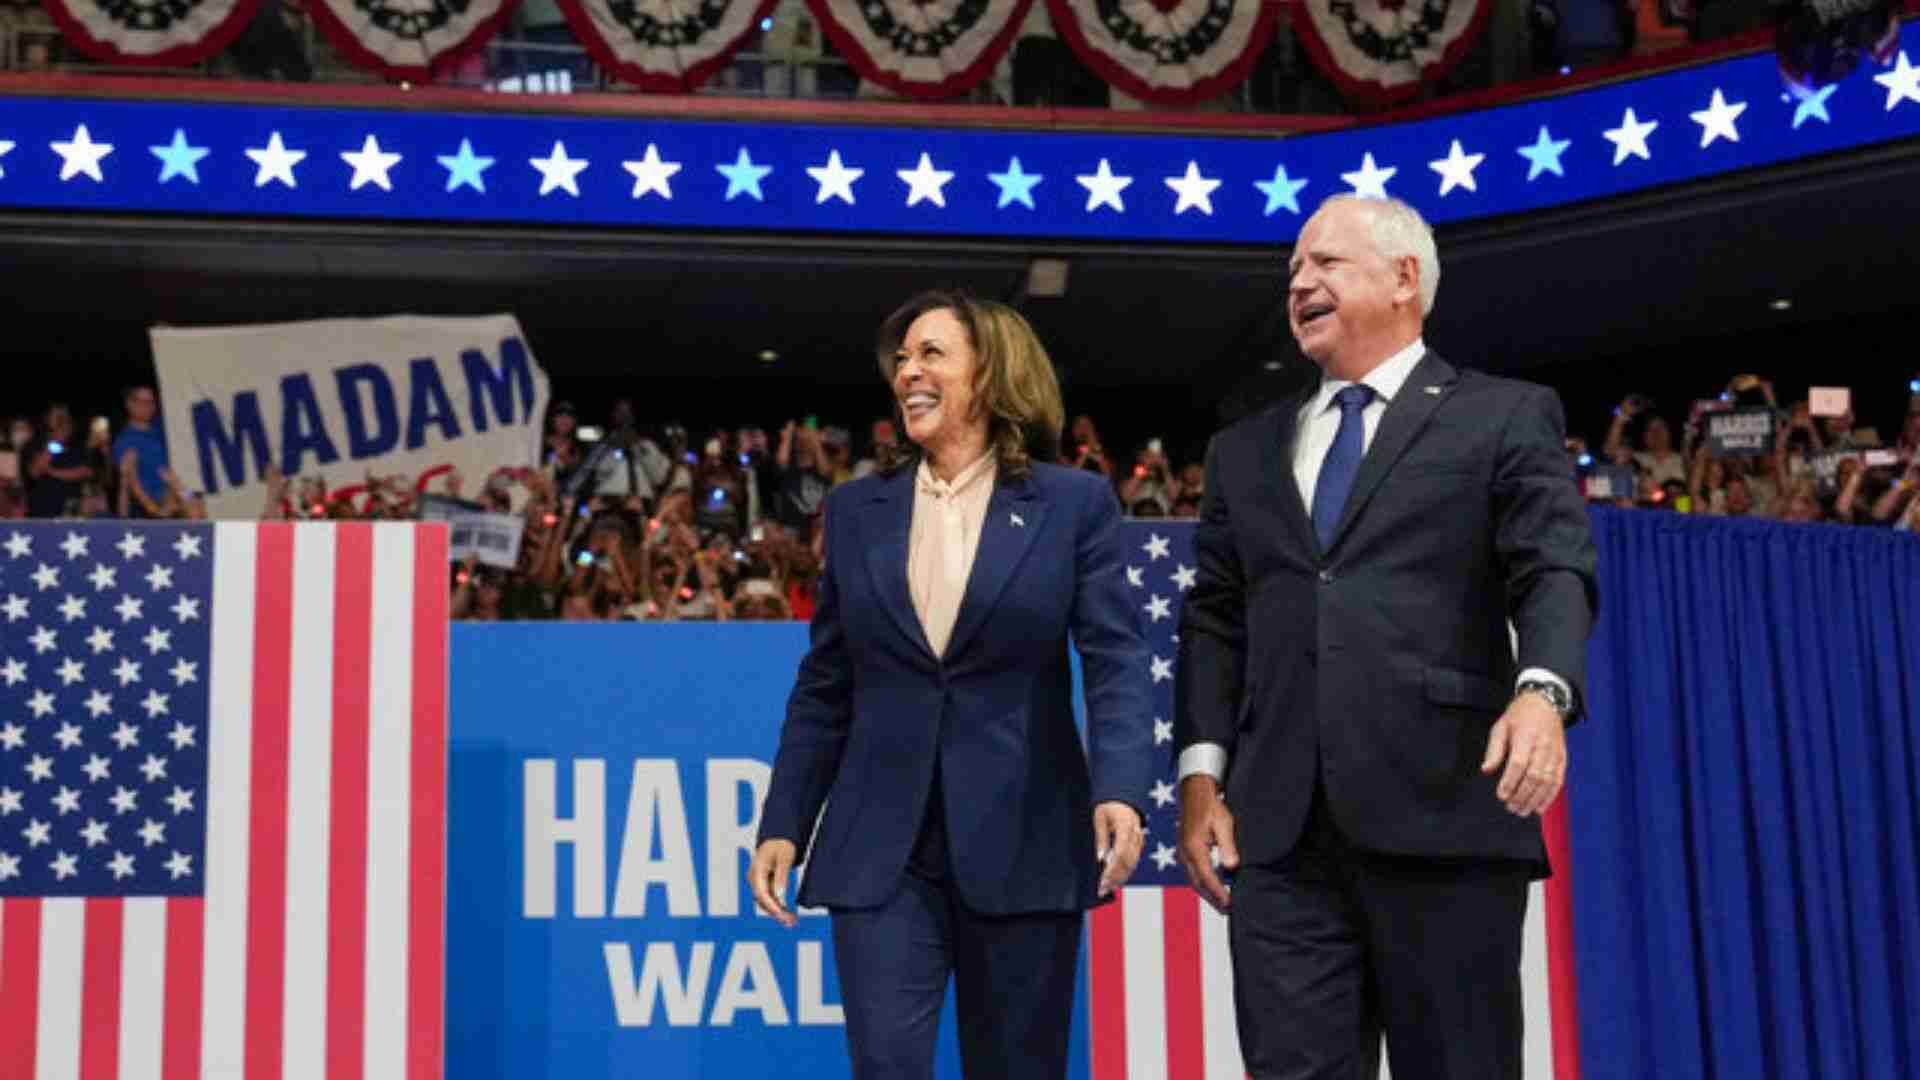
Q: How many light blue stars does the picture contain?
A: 7